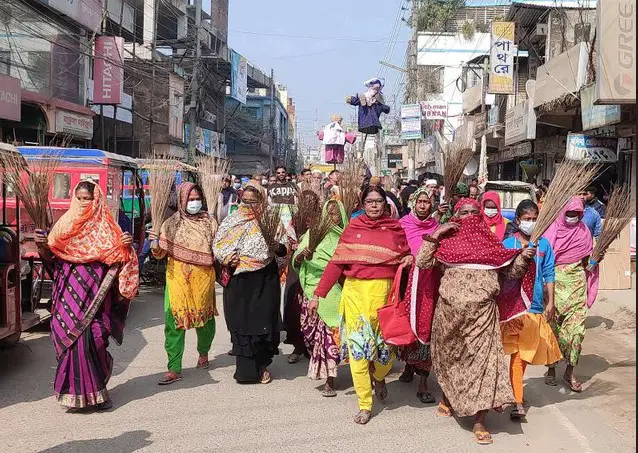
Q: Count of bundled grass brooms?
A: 10